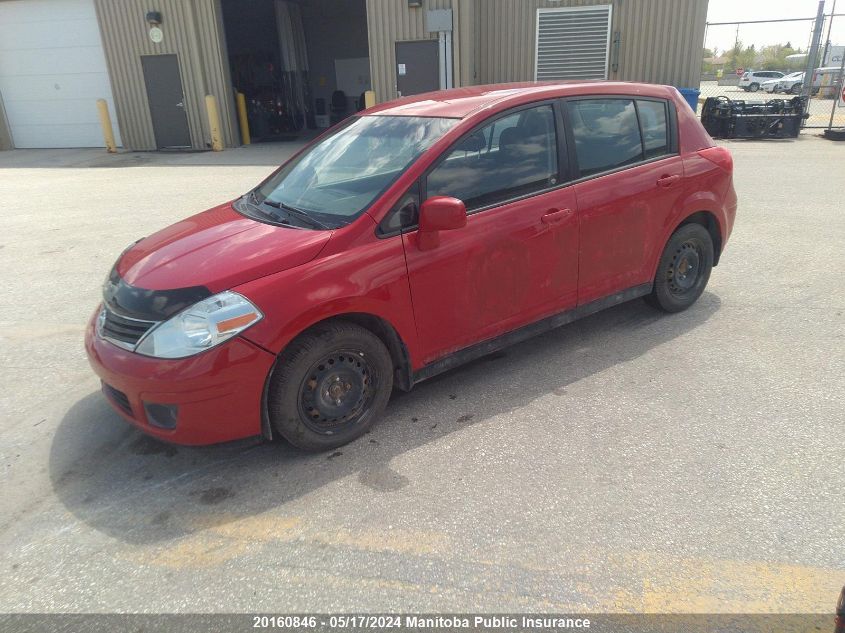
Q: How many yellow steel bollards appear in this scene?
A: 4